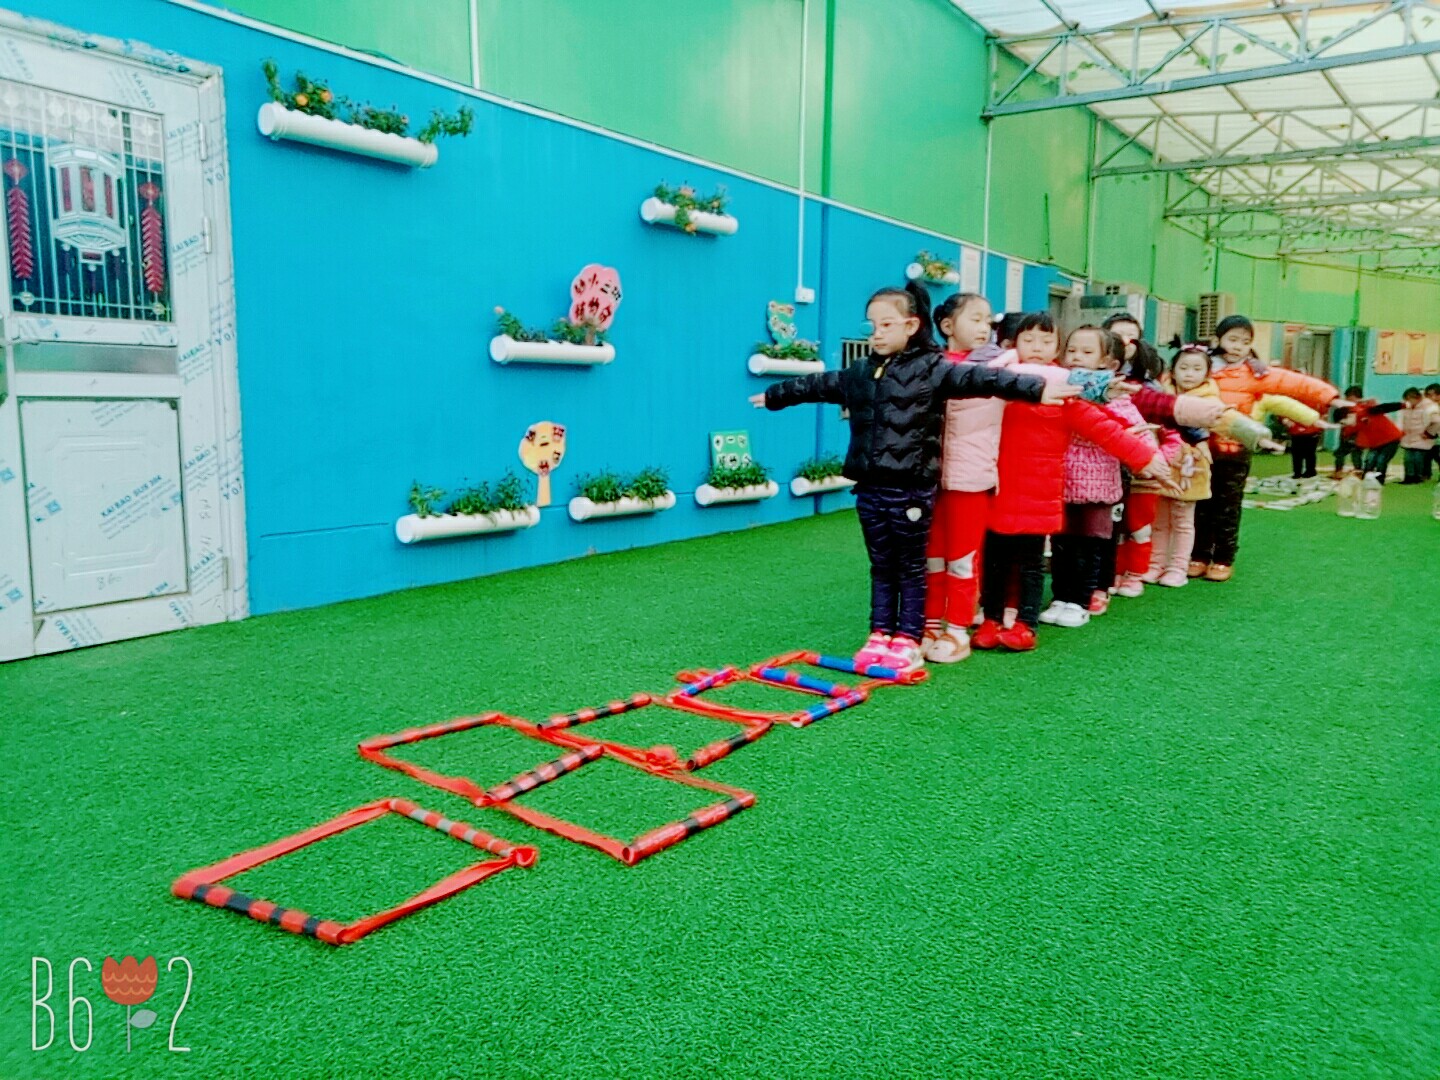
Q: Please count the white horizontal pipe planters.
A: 9